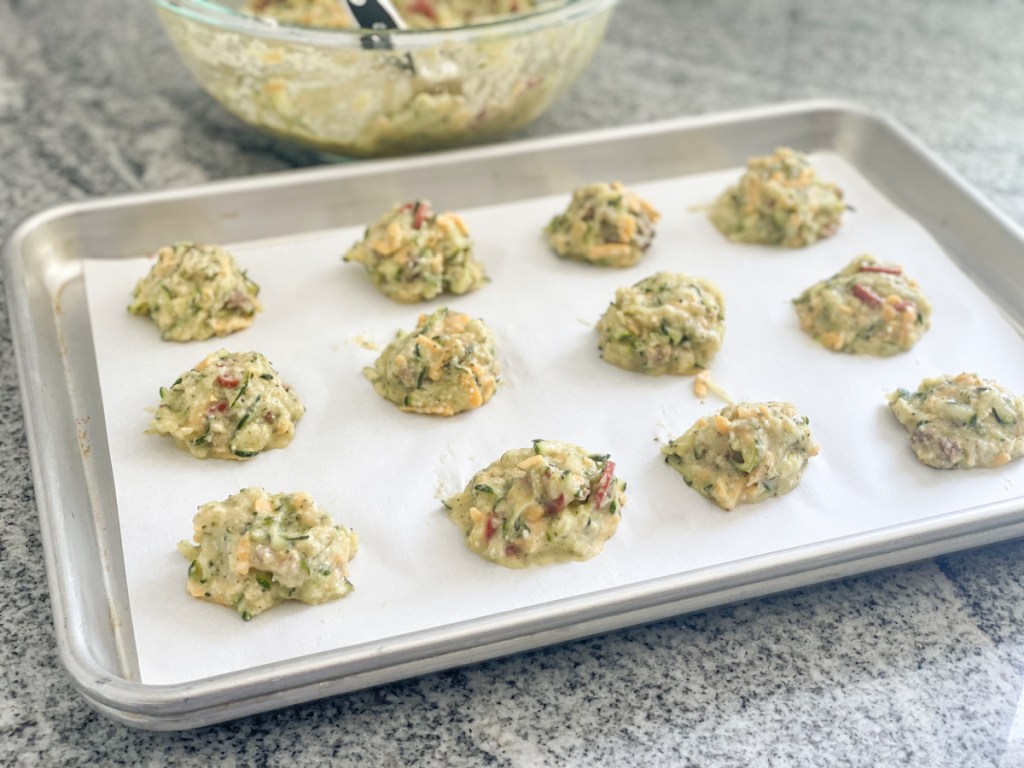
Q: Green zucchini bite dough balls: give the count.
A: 12